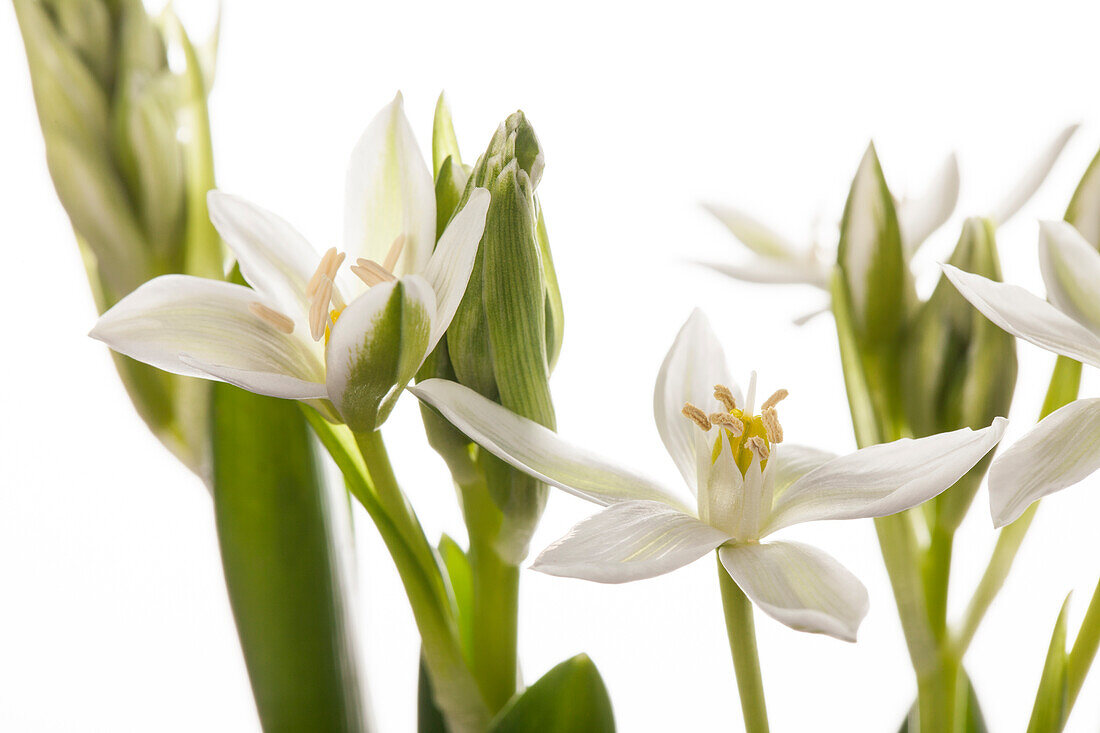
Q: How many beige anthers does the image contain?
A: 11